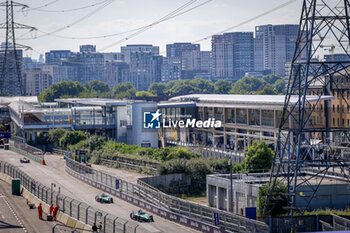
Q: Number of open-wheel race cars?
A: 3